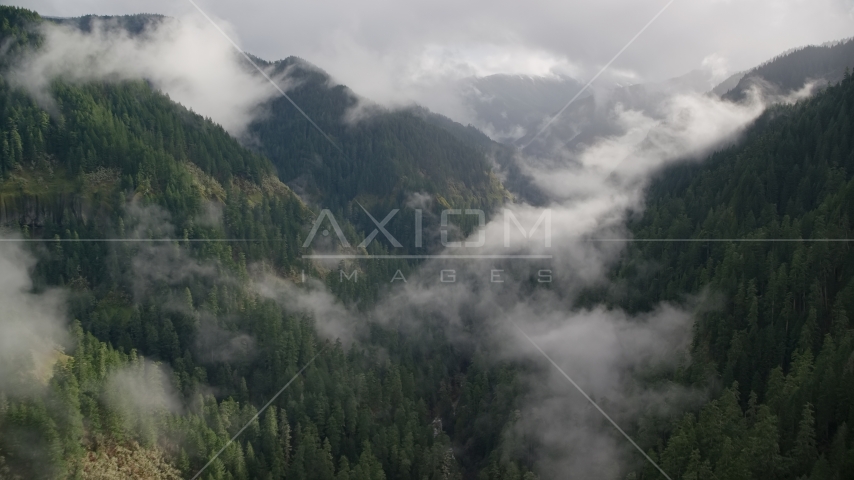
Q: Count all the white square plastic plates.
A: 0